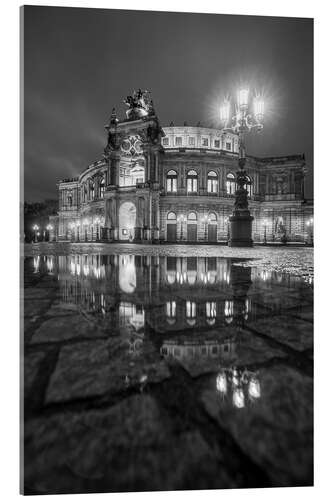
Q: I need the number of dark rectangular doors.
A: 3